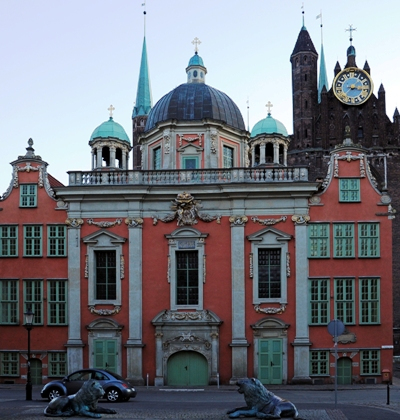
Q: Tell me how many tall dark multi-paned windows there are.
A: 3